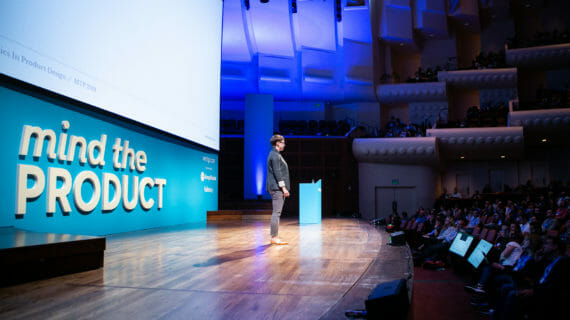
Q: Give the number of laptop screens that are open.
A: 2